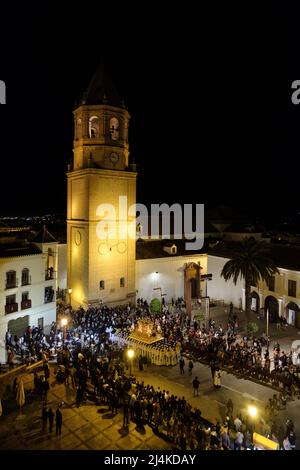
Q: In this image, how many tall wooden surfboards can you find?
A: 0